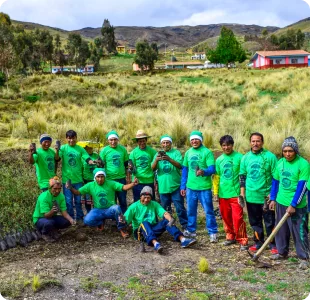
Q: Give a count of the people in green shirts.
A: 13